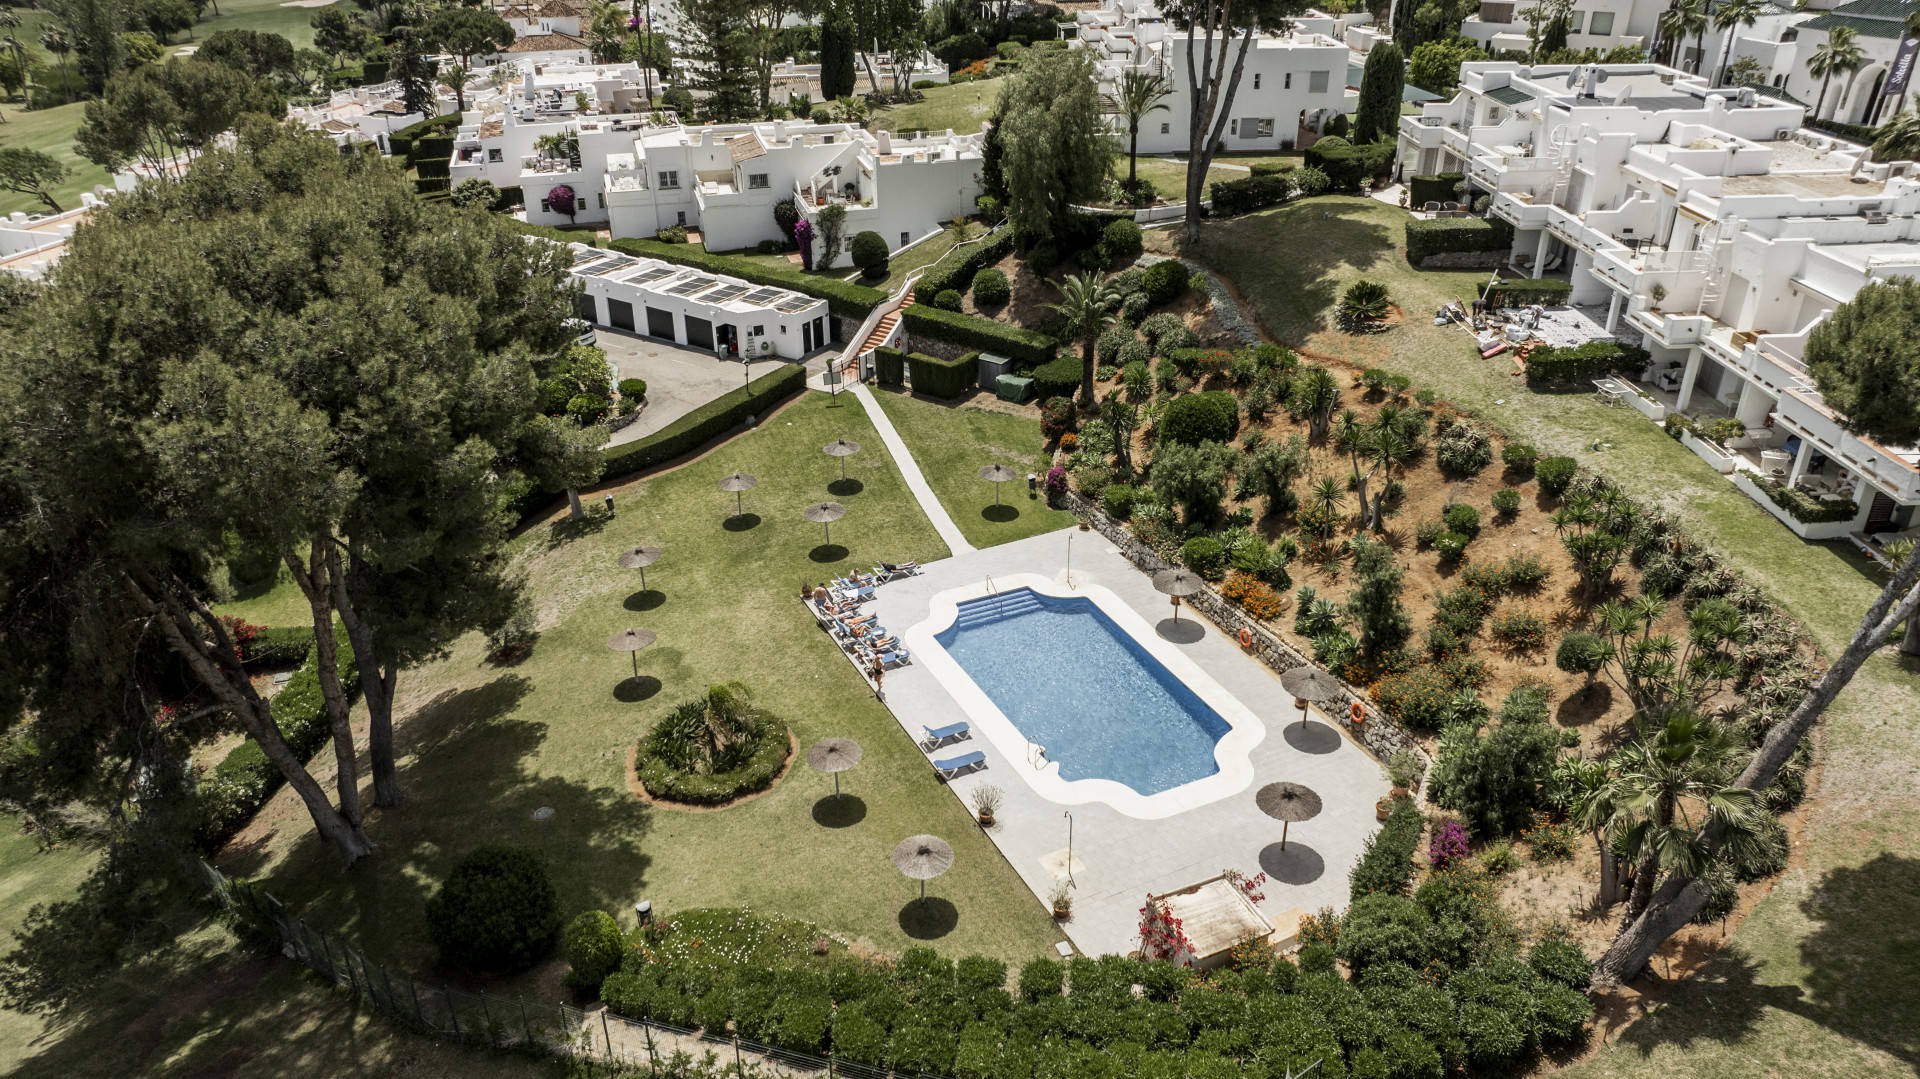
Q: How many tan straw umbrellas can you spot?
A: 11